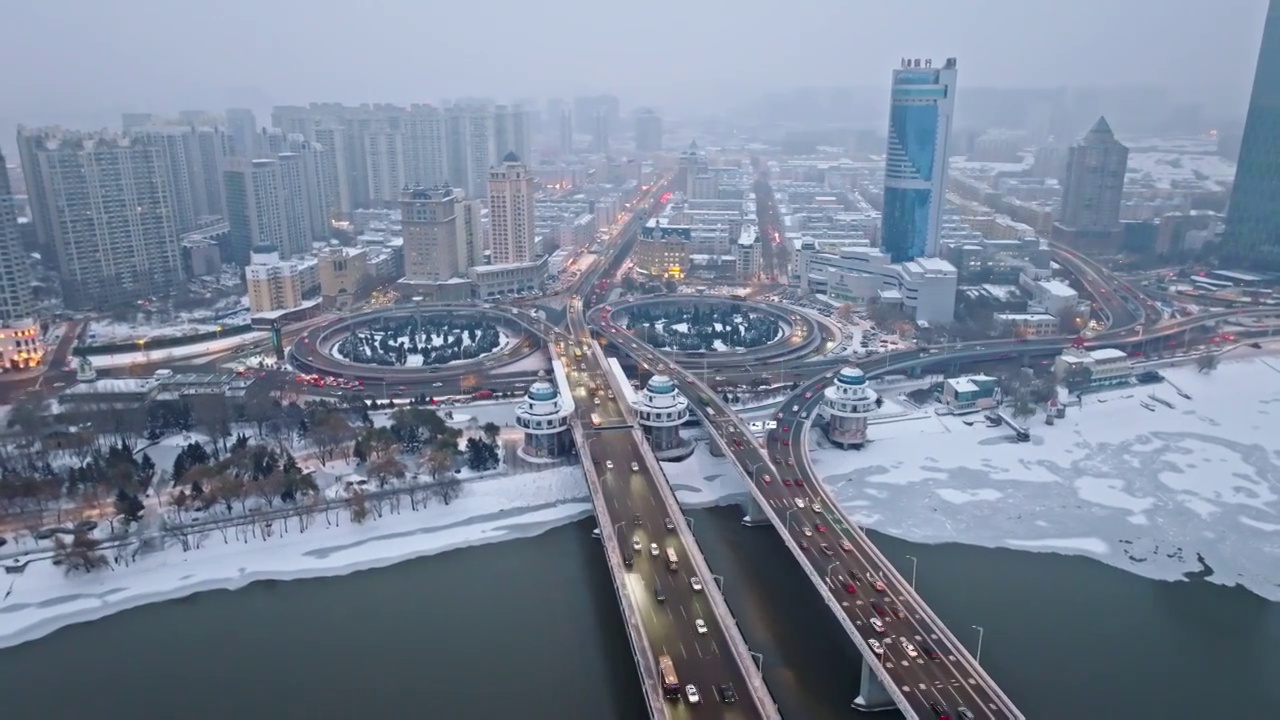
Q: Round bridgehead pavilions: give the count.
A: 3